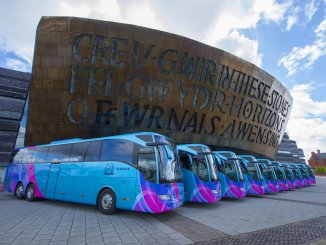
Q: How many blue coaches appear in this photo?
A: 10